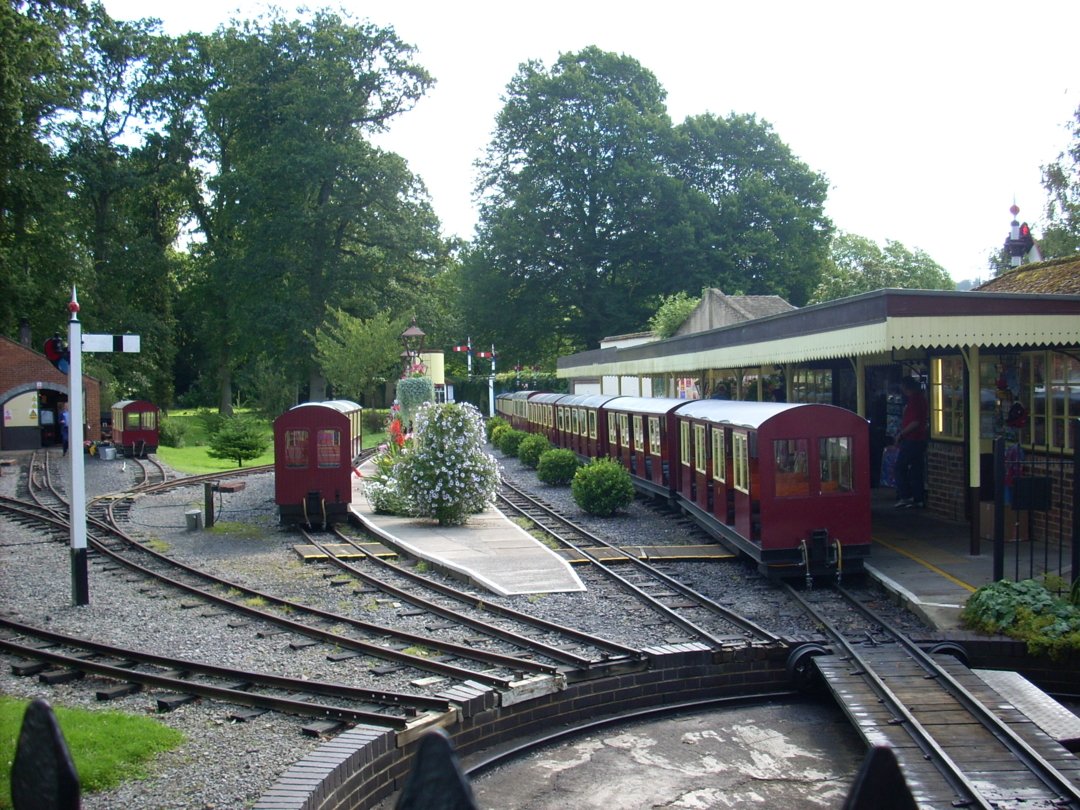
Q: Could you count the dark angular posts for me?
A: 3